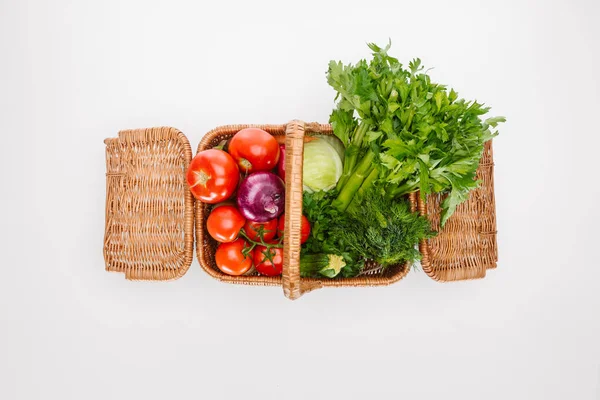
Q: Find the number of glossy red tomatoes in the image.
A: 7